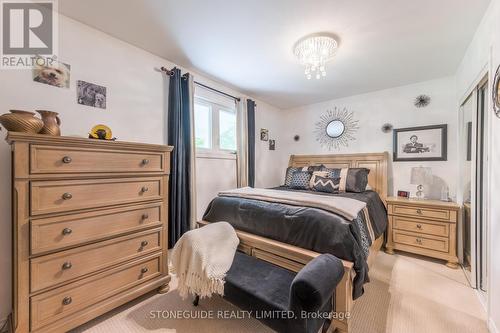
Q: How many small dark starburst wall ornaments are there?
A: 3